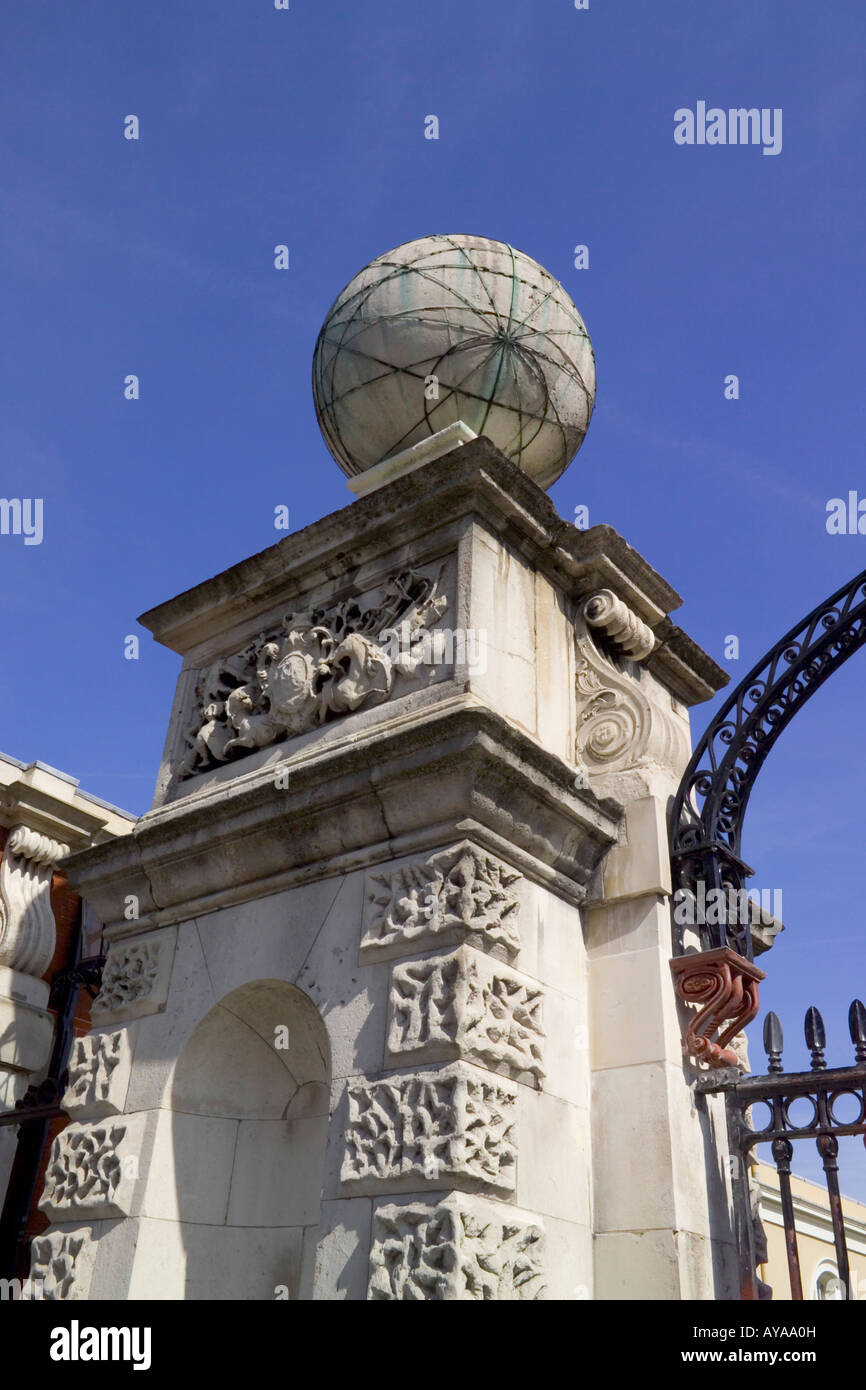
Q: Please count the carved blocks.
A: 8